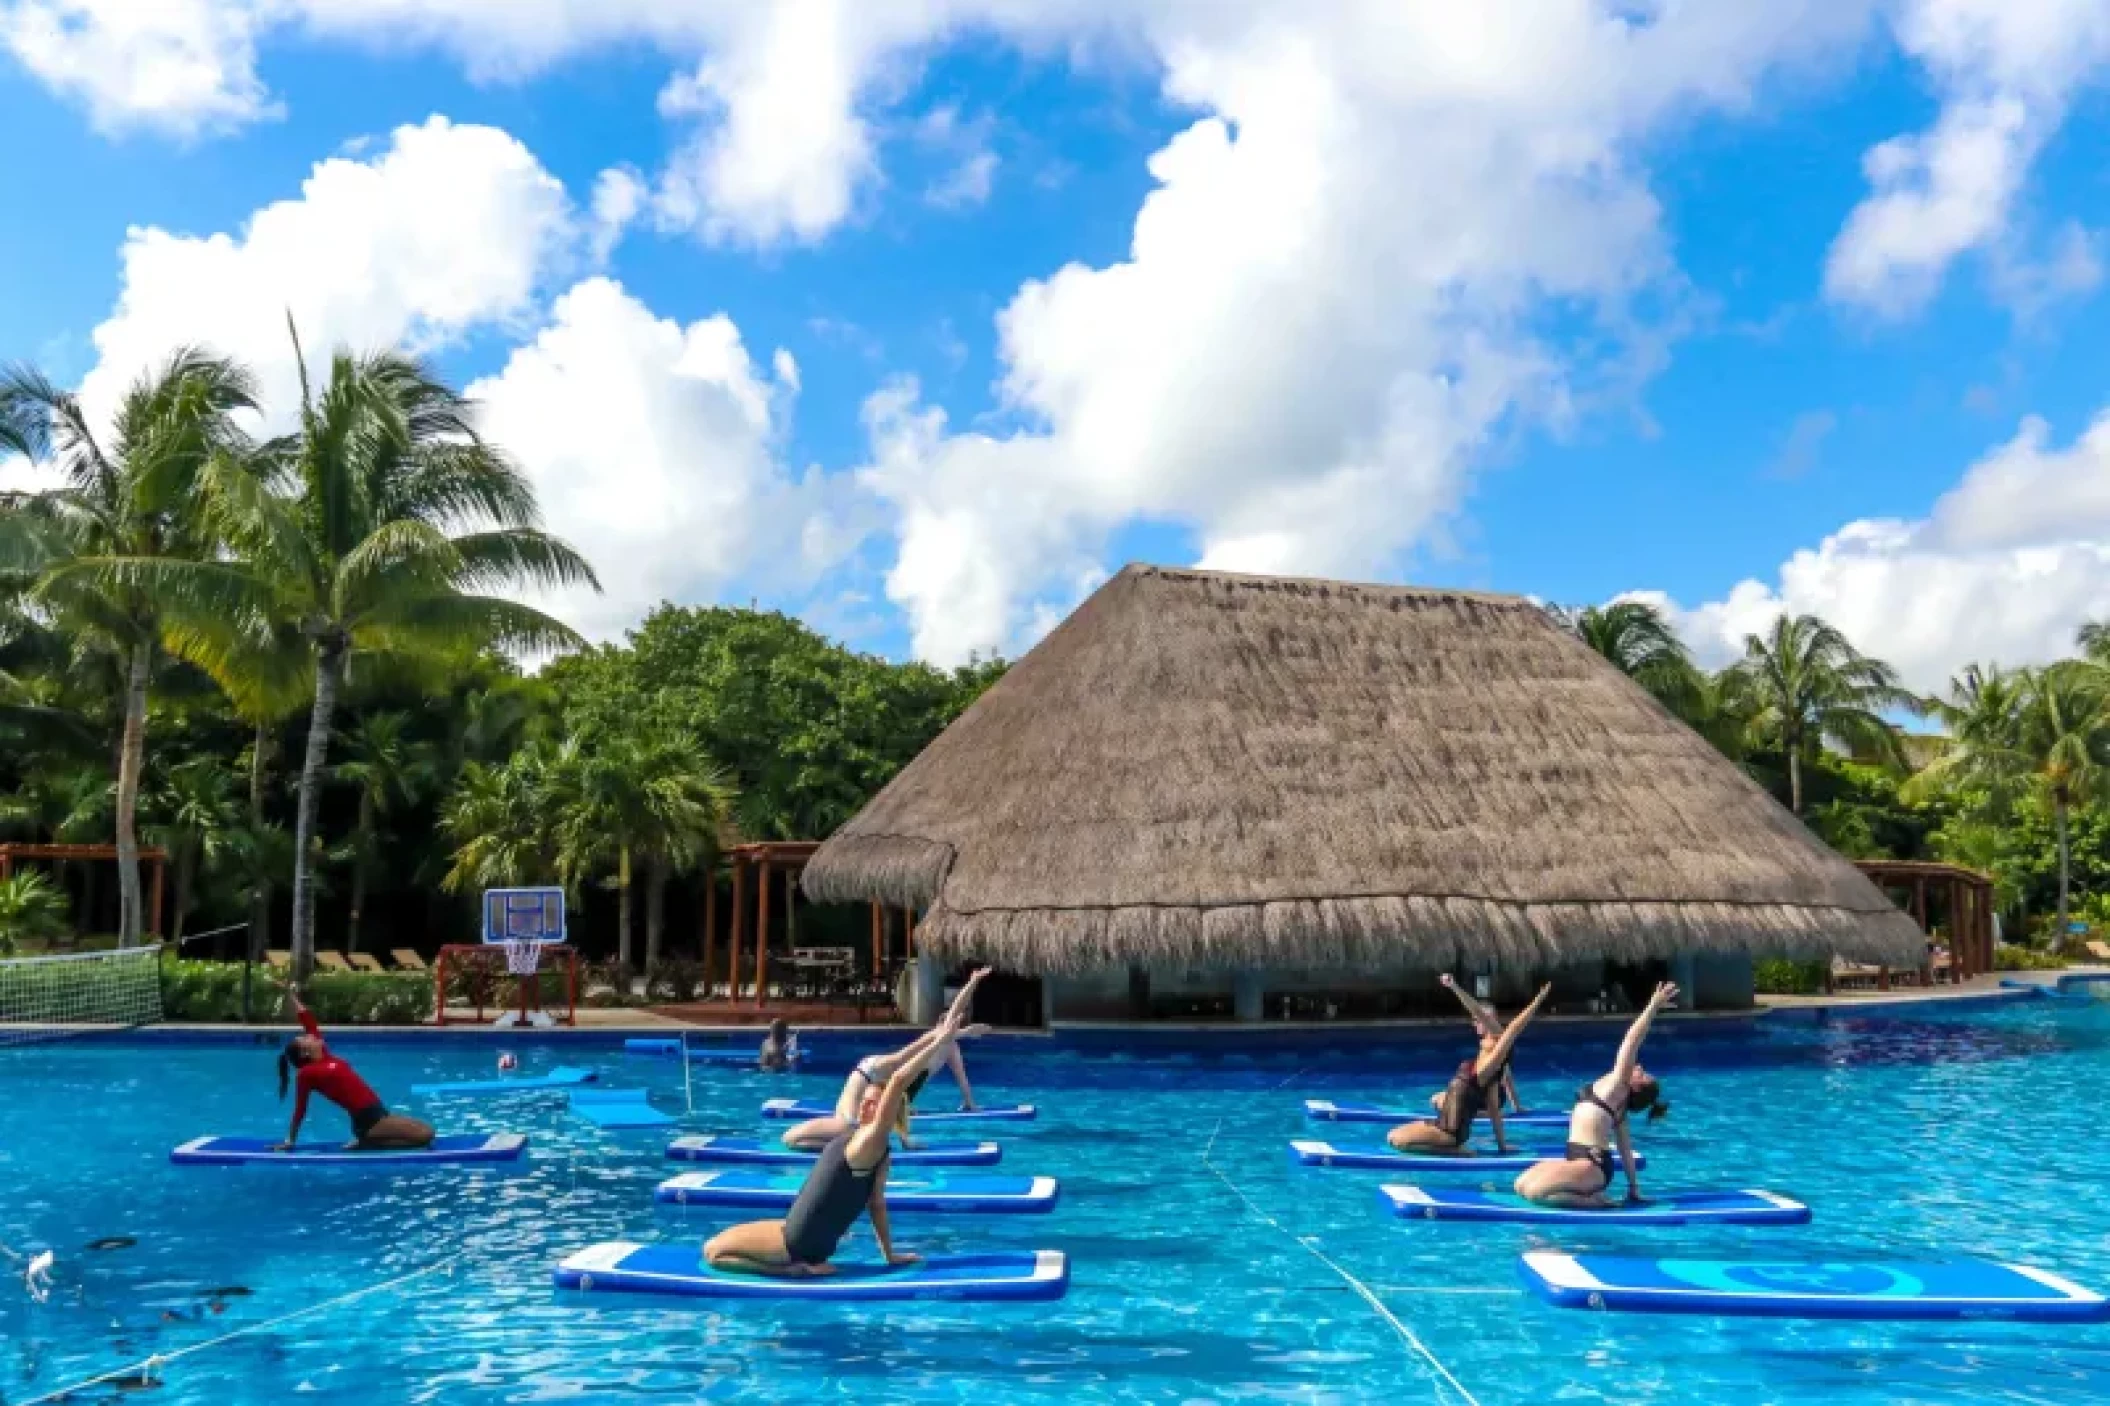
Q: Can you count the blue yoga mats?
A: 9